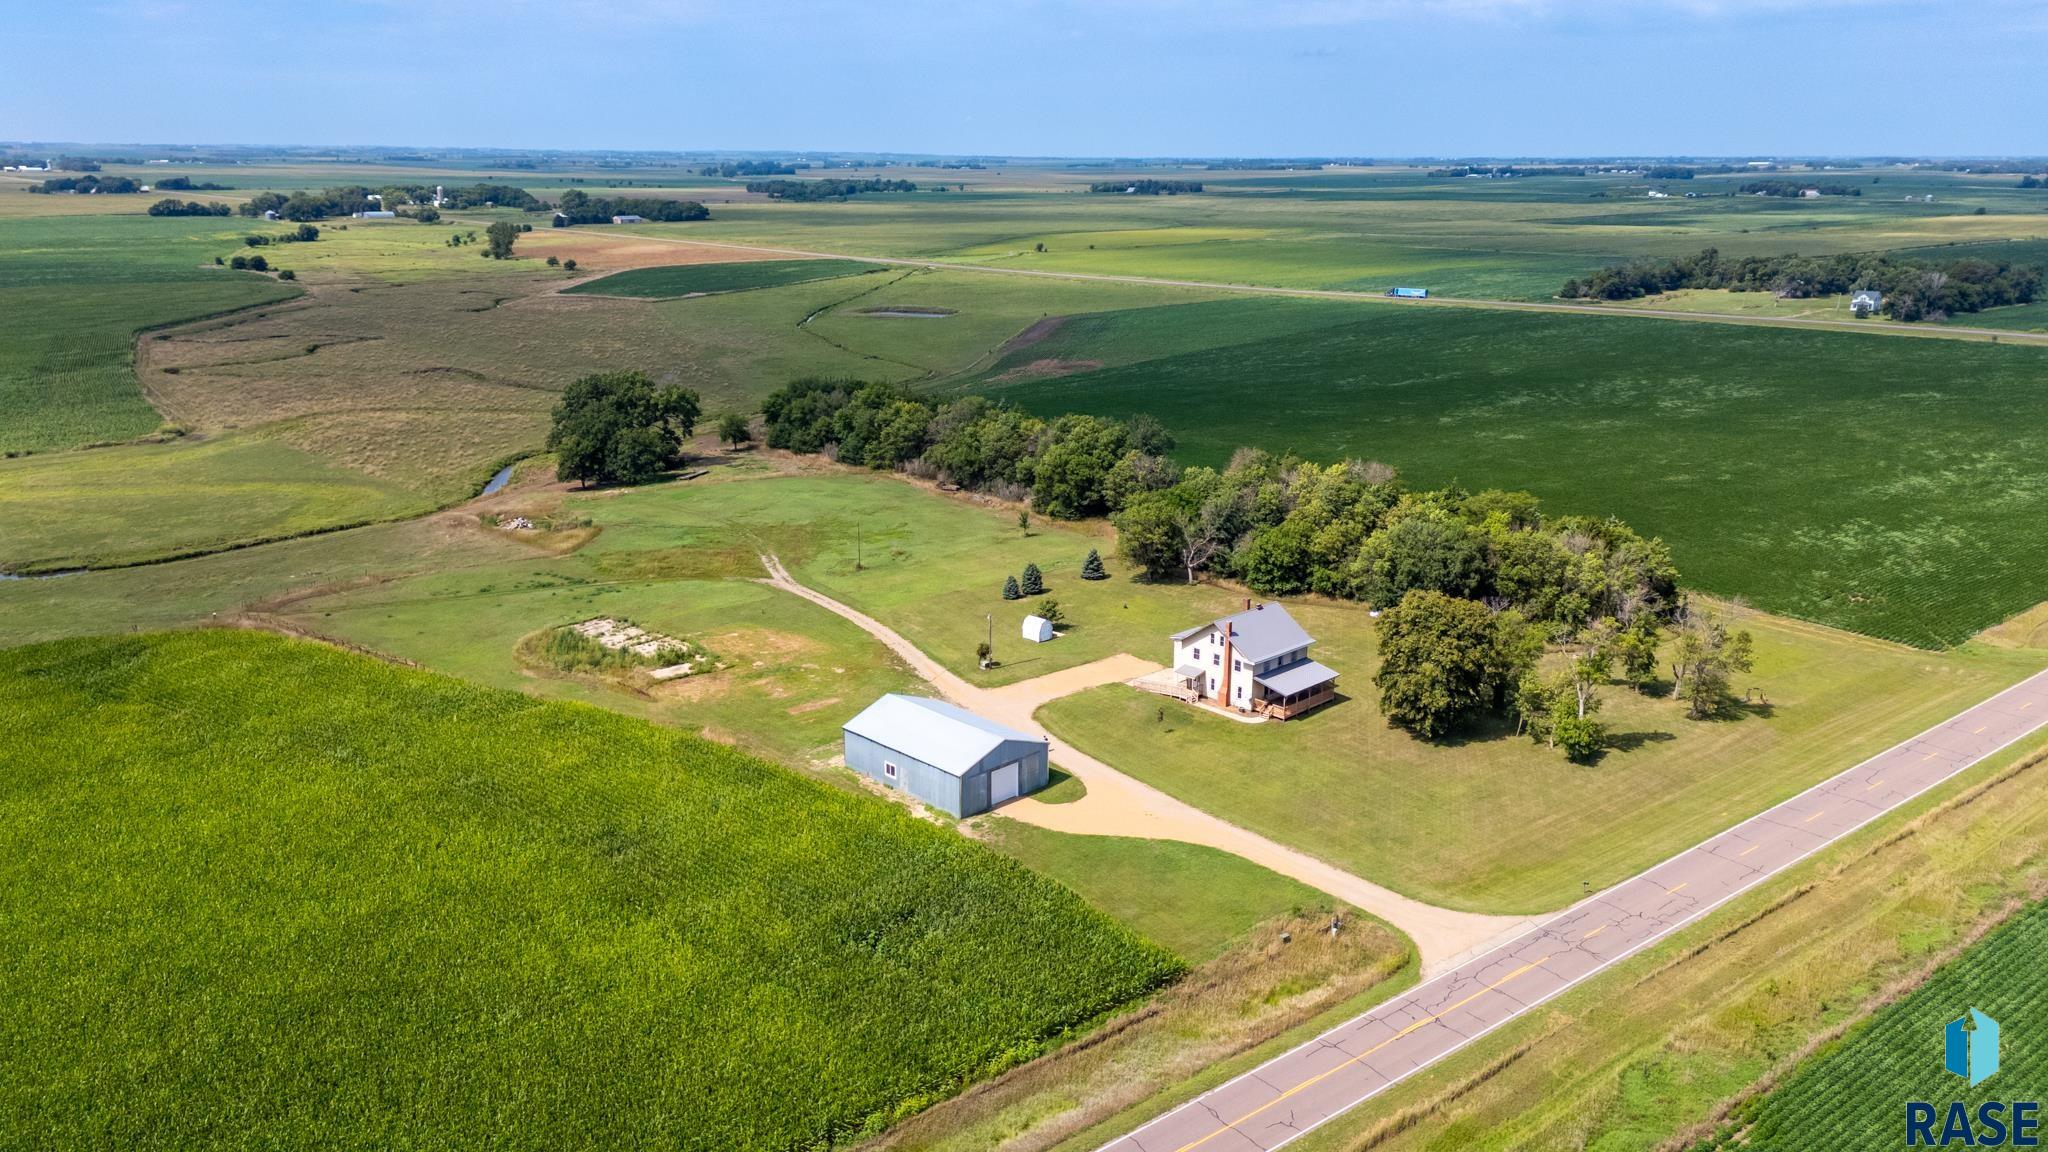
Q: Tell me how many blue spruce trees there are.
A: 3